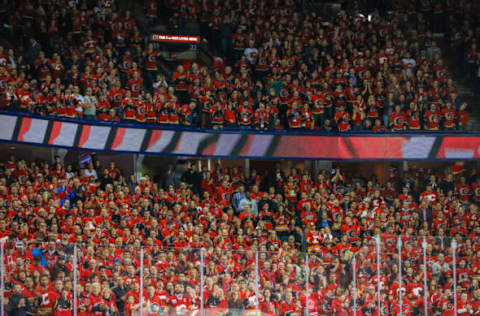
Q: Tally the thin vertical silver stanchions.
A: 11